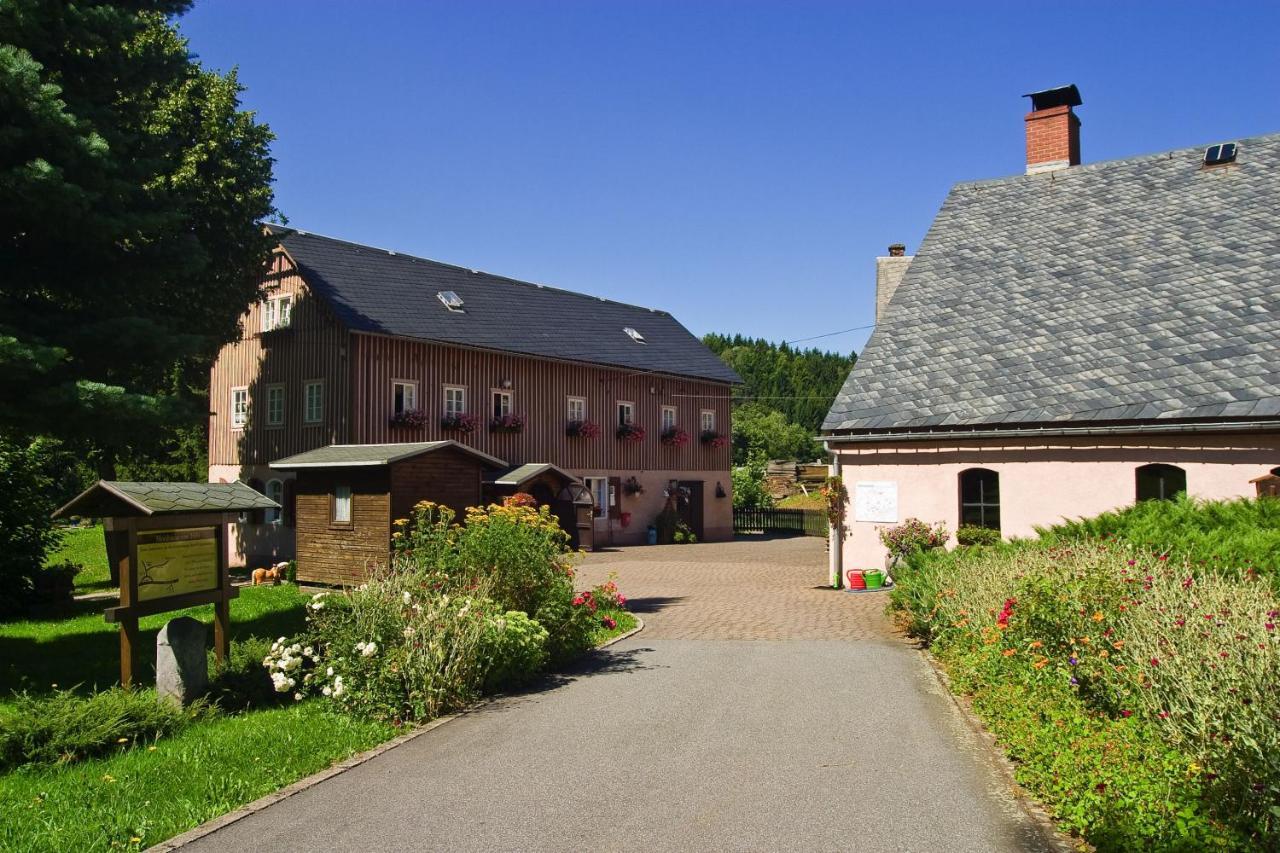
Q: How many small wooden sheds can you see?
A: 2